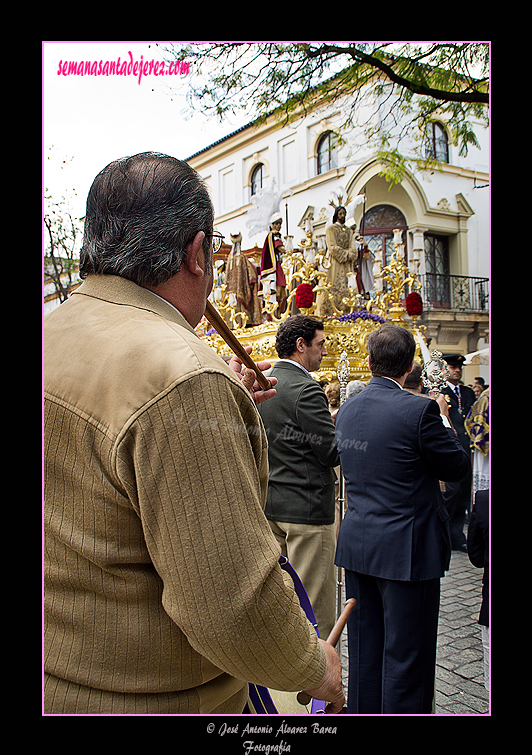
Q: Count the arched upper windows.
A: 3